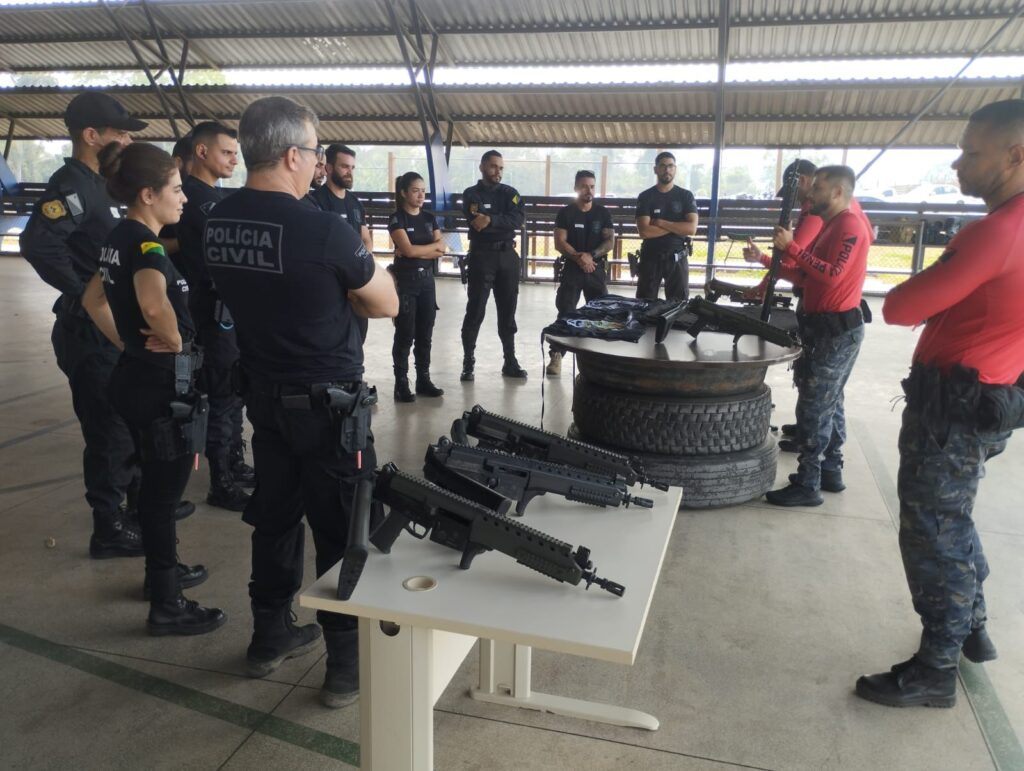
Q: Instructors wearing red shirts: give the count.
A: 3